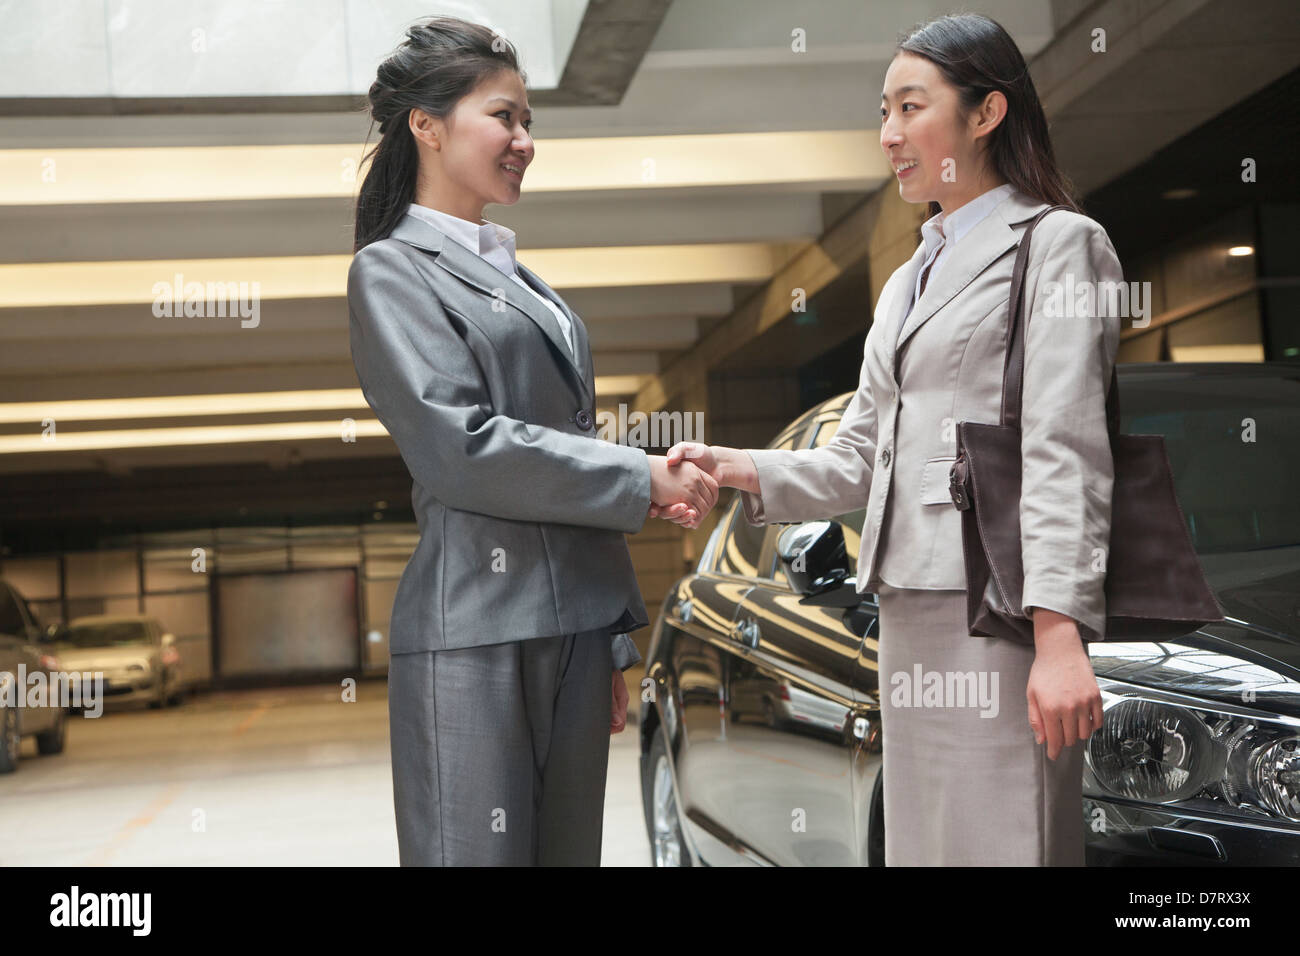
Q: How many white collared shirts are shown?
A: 2